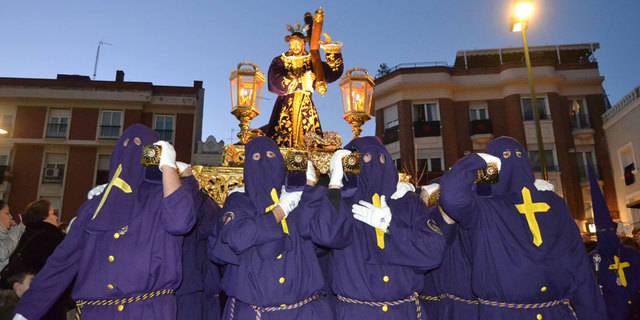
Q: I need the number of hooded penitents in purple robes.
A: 5